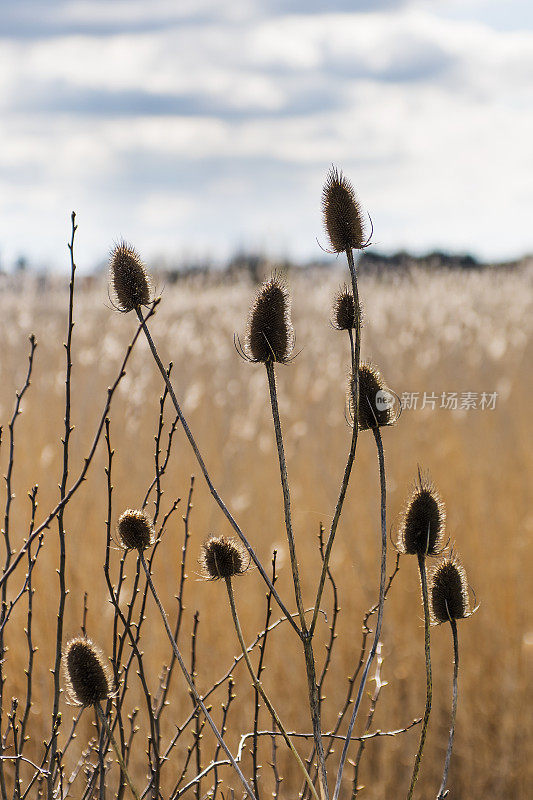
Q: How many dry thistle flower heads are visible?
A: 10